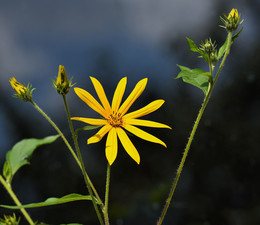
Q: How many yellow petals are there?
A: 11